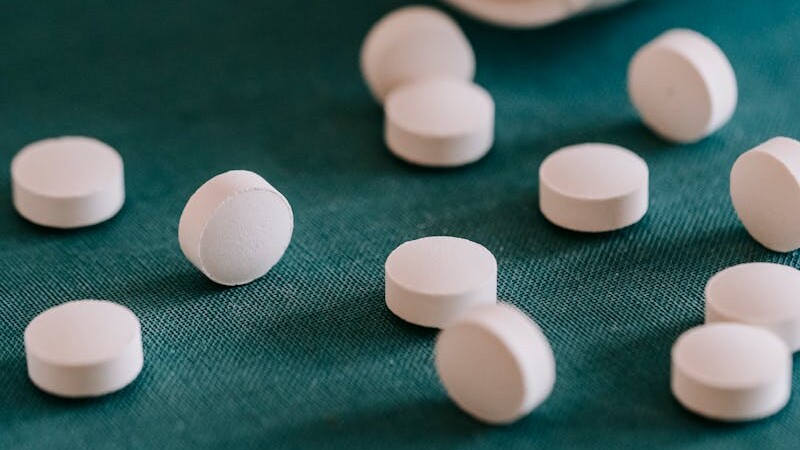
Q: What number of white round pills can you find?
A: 12